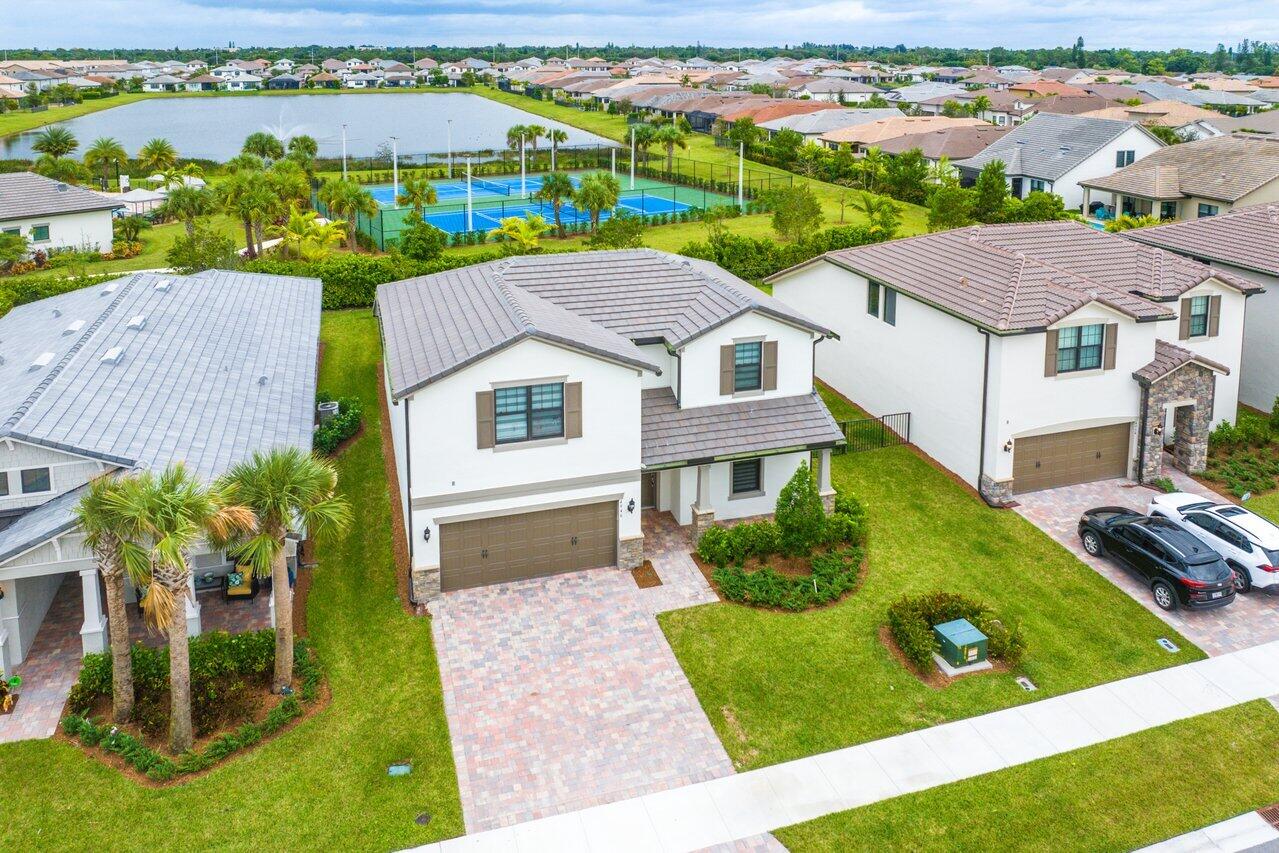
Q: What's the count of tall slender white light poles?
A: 9